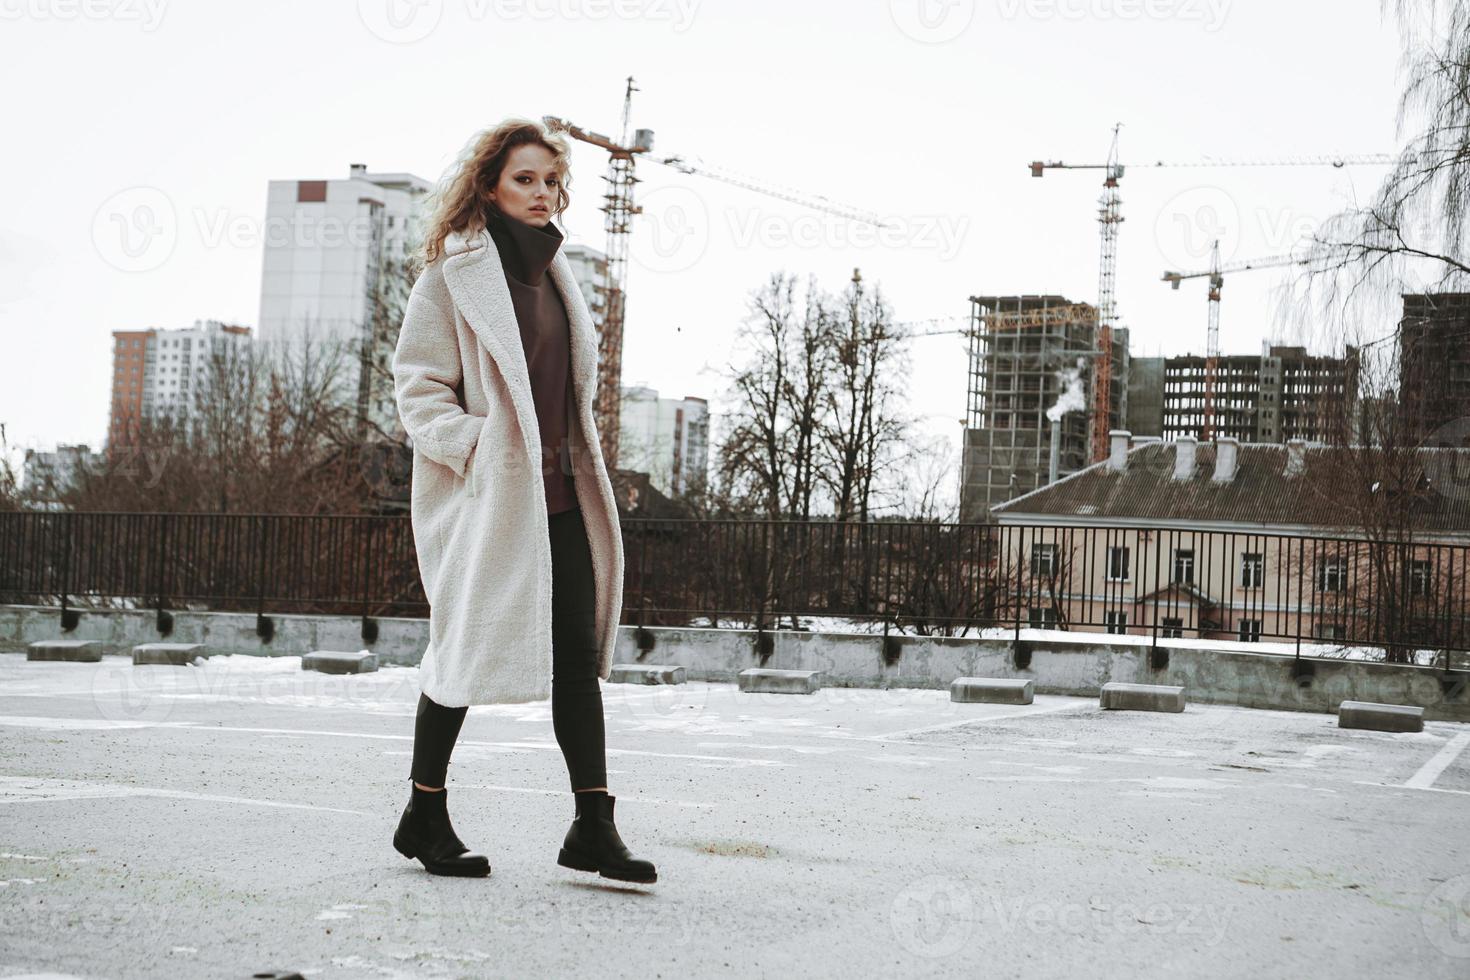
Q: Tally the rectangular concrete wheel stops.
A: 8